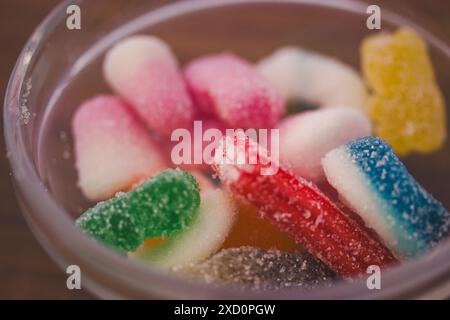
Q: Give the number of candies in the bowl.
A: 12